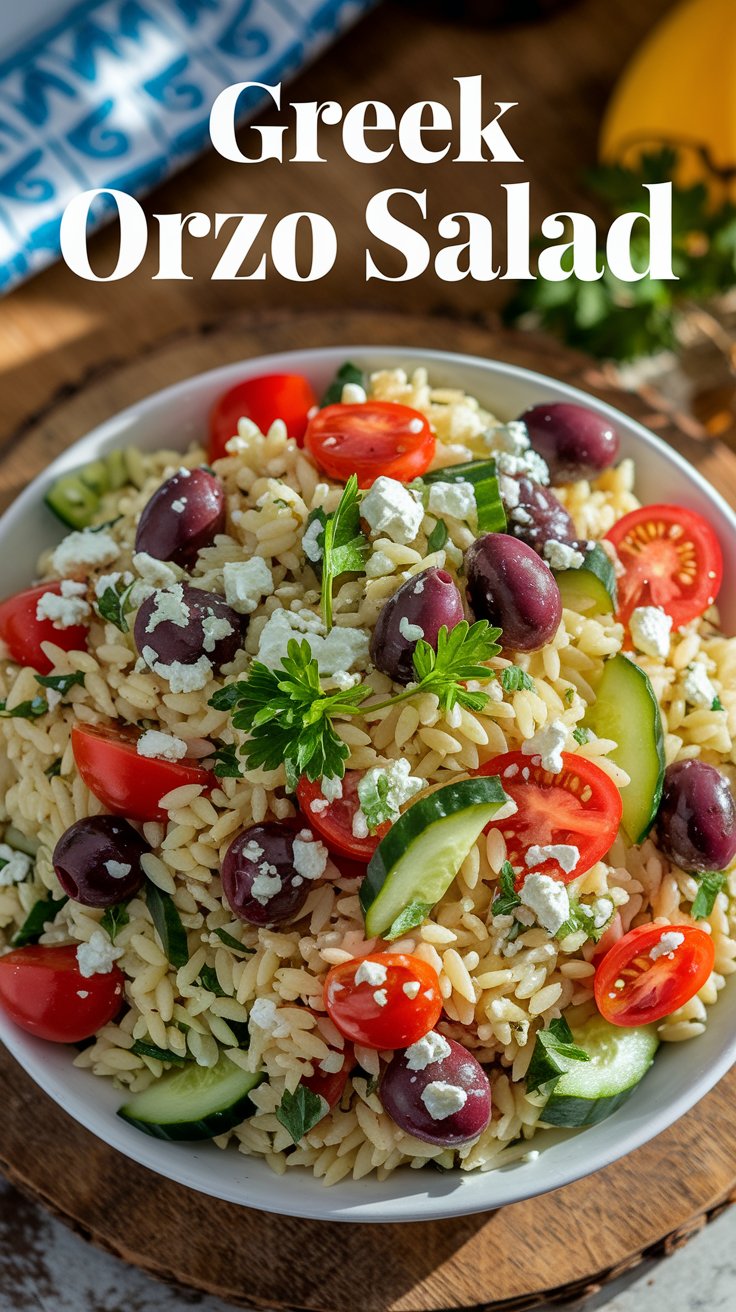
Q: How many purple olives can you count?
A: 10